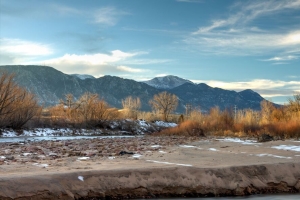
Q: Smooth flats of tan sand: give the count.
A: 1